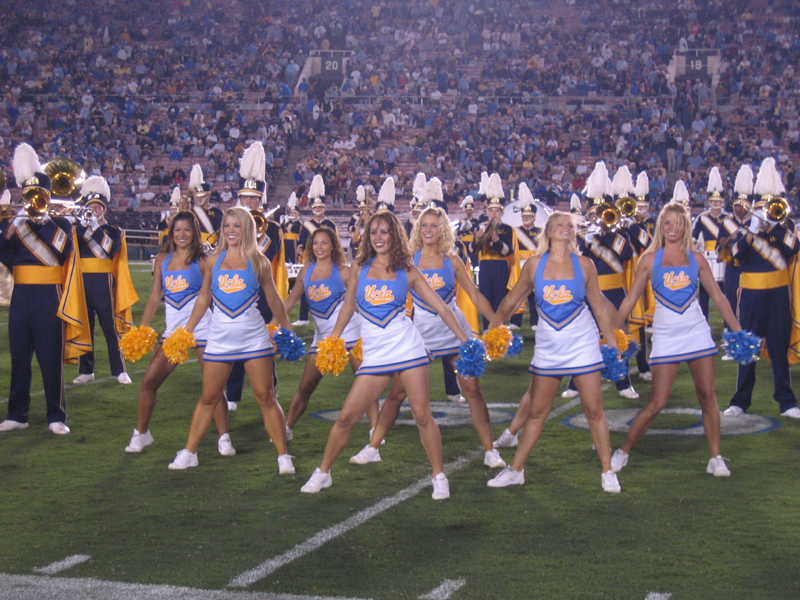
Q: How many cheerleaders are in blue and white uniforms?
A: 7